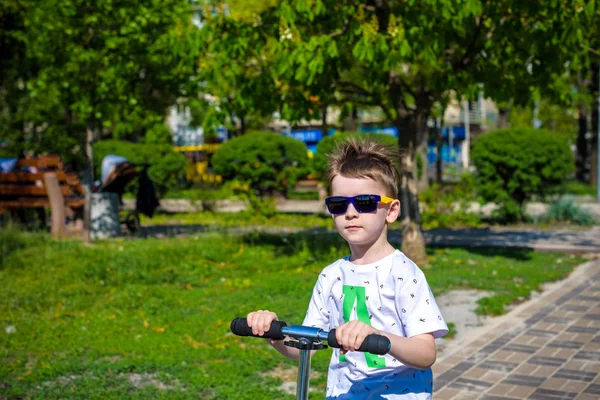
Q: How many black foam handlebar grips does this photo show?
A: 2